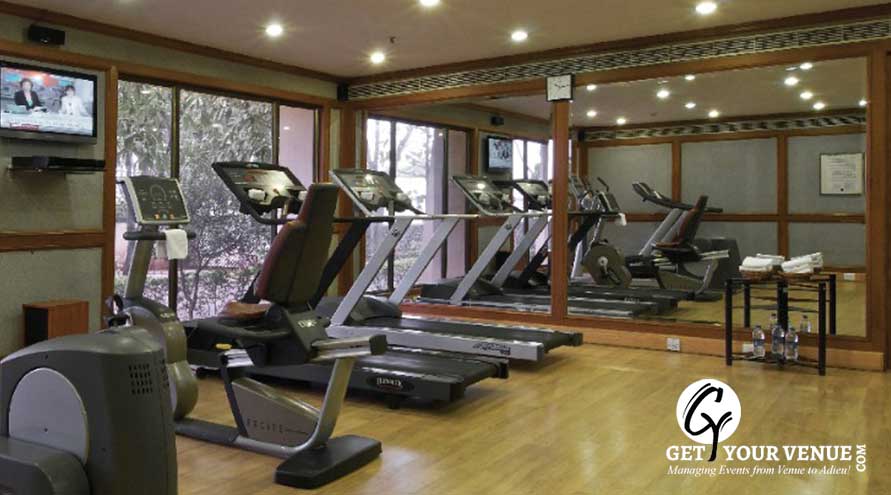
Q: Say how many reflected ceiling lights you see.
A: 12